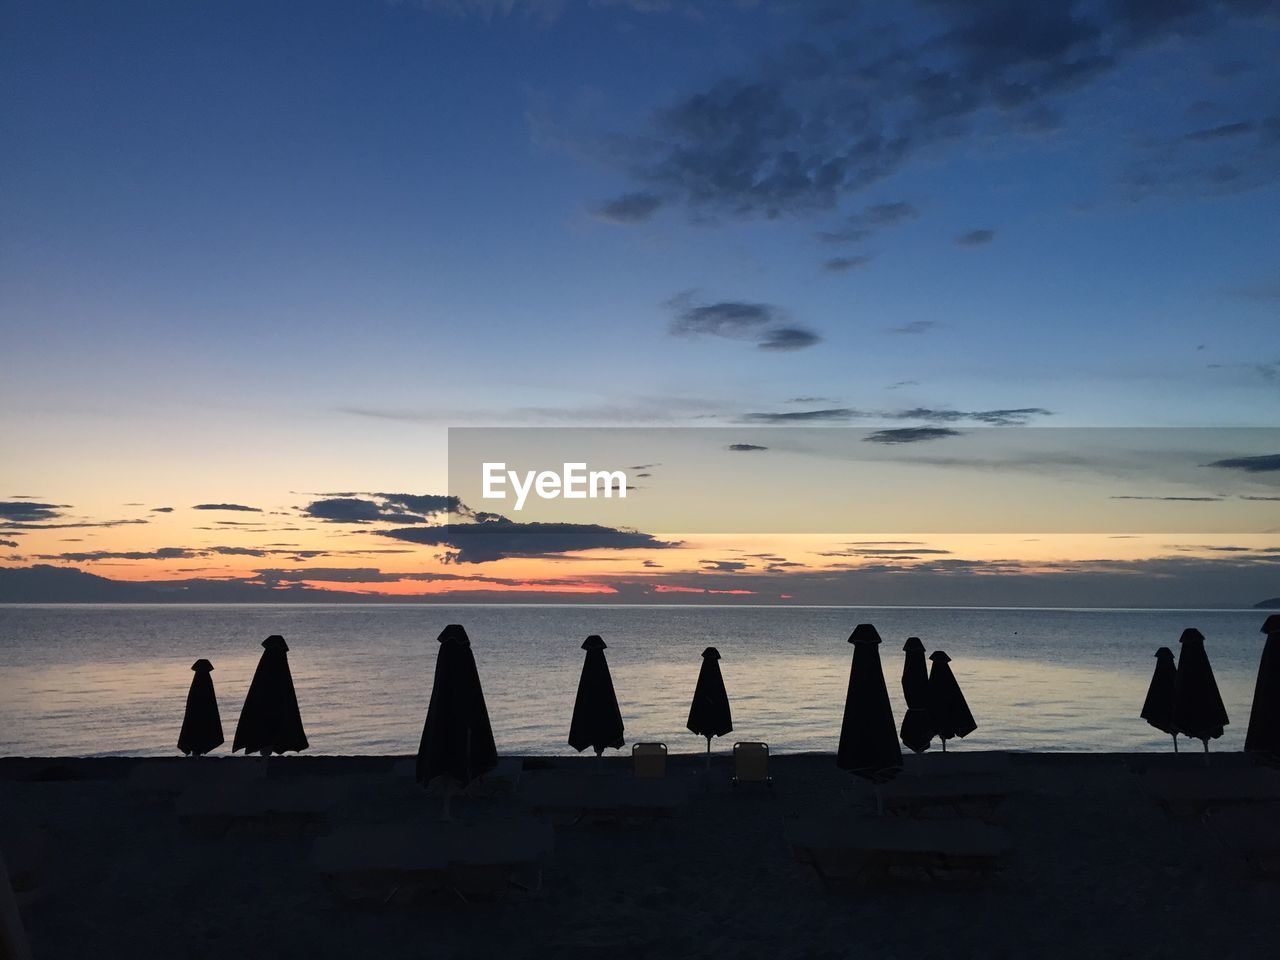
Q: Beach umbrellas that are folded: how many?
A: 11